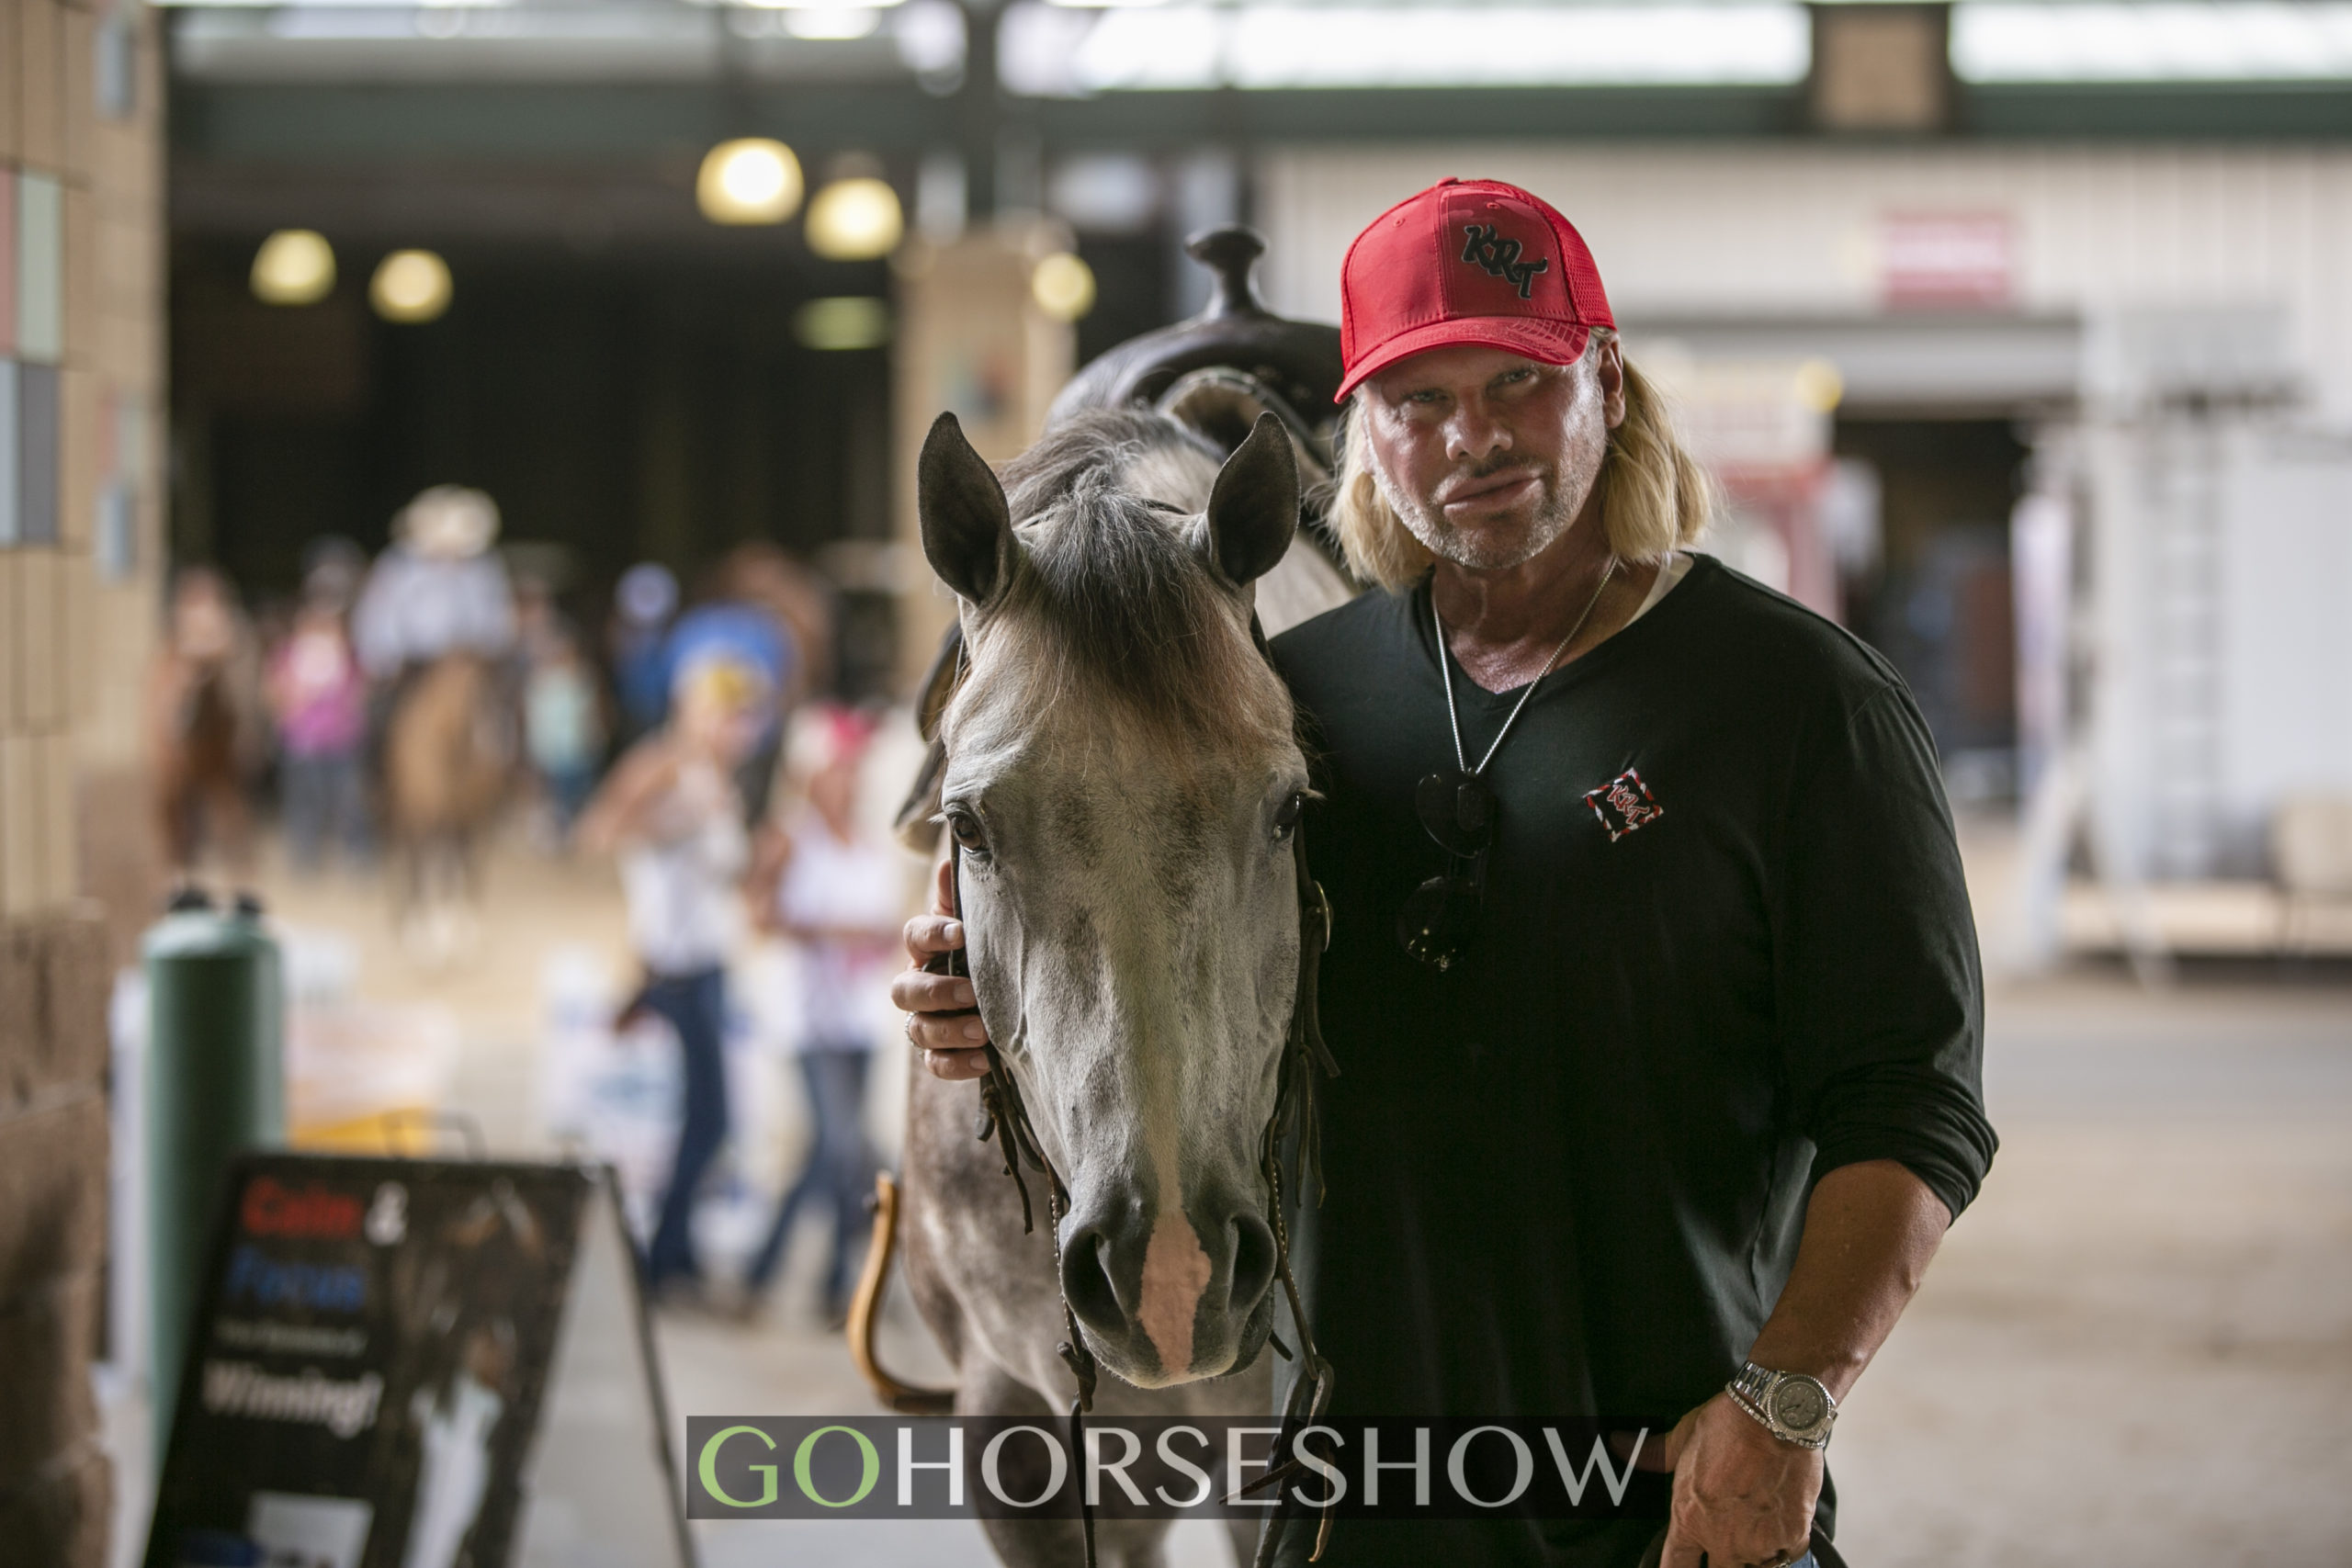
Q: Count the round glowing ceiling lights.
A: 5